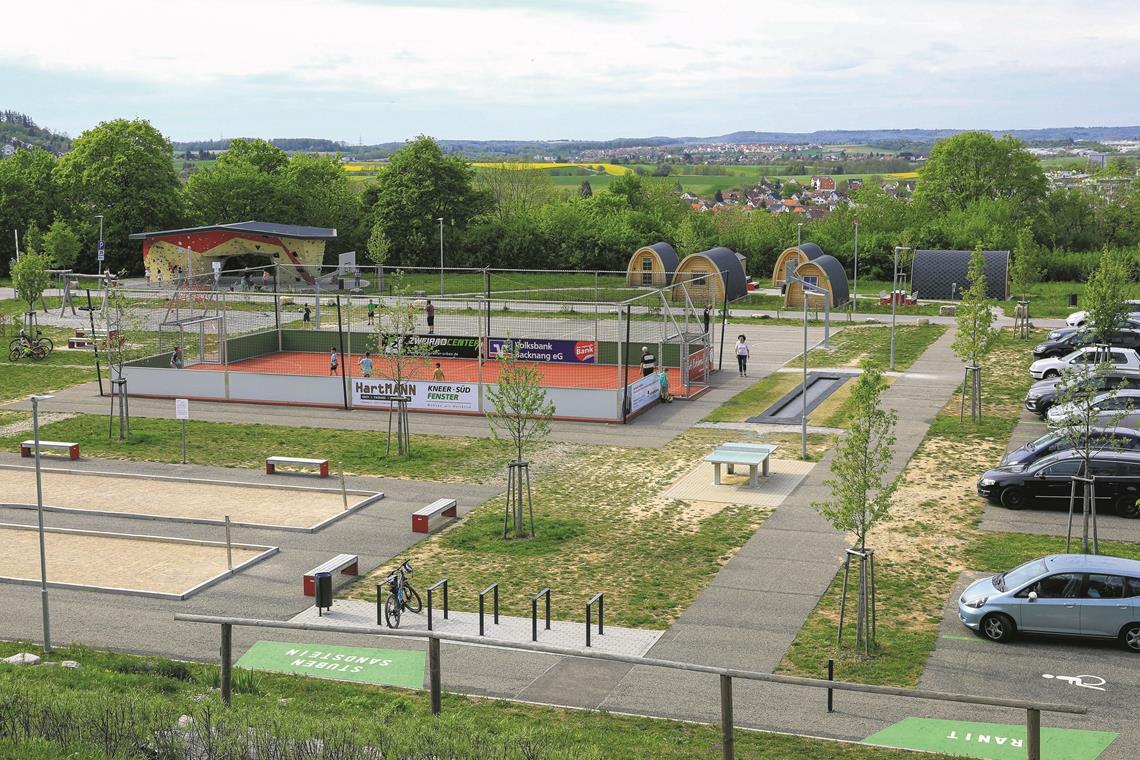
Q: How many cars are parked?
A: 9